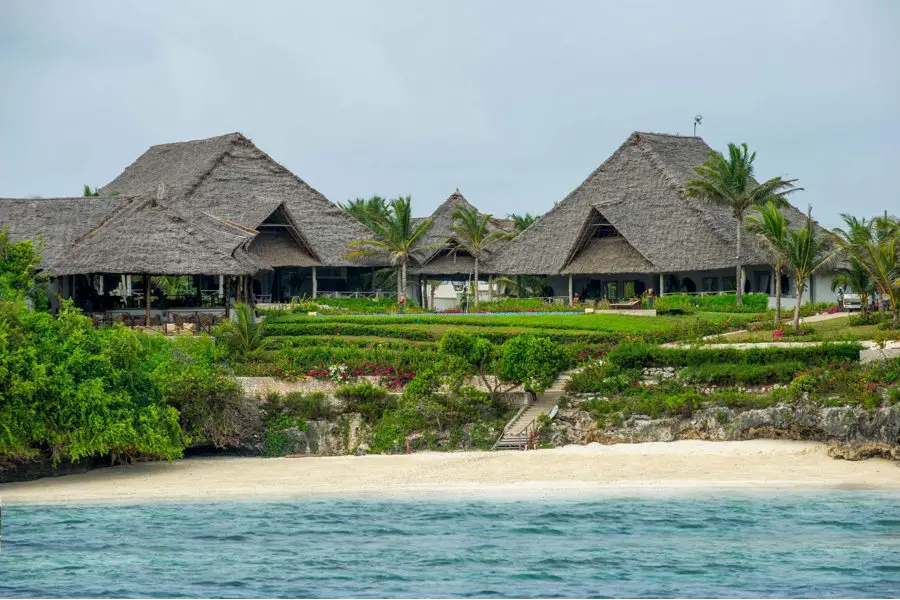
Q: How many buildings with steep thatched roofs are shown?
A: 3